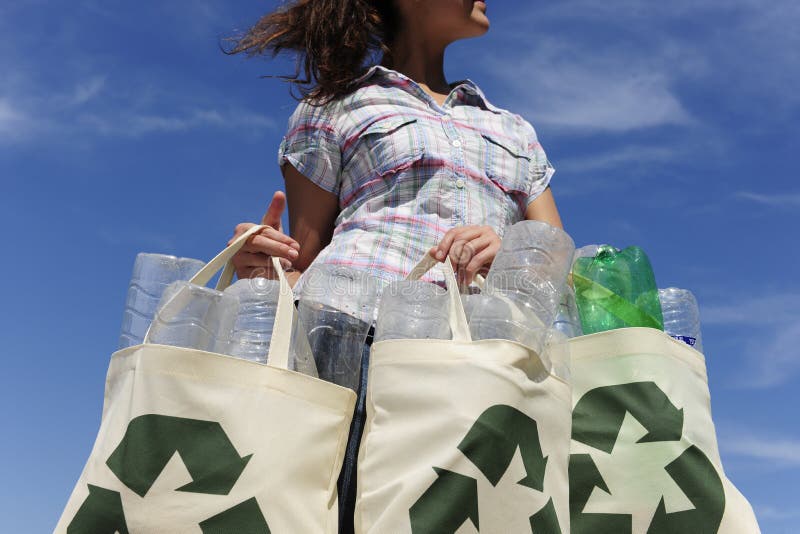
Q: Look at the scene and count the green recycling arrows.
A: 9